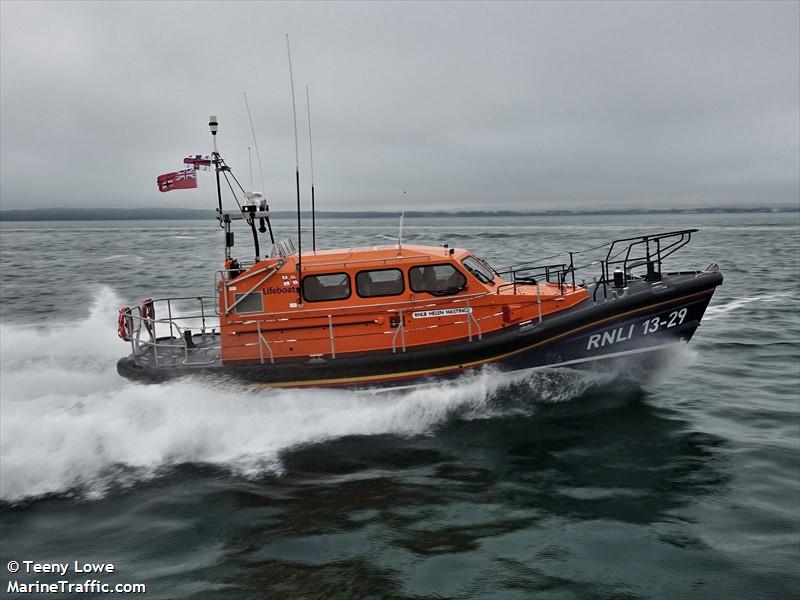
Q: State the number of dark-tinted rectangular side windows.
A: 3